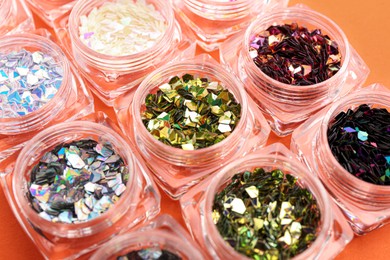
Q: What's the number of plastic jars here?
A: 11